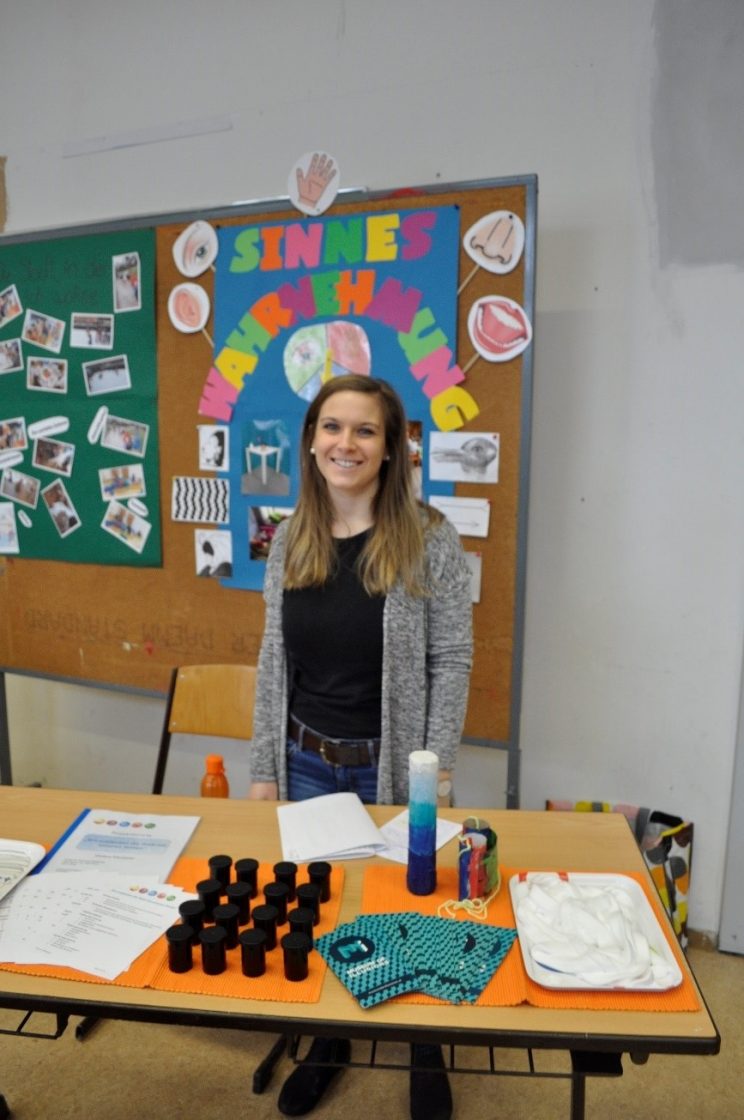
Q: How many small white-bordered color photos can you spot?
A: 15